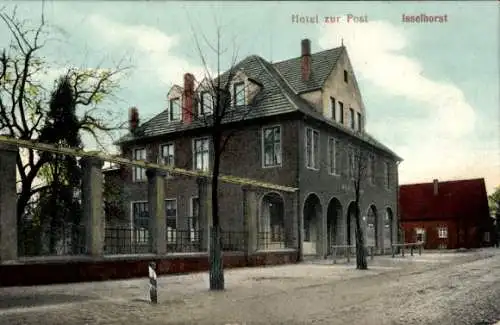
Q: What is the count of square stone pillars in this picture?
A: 5